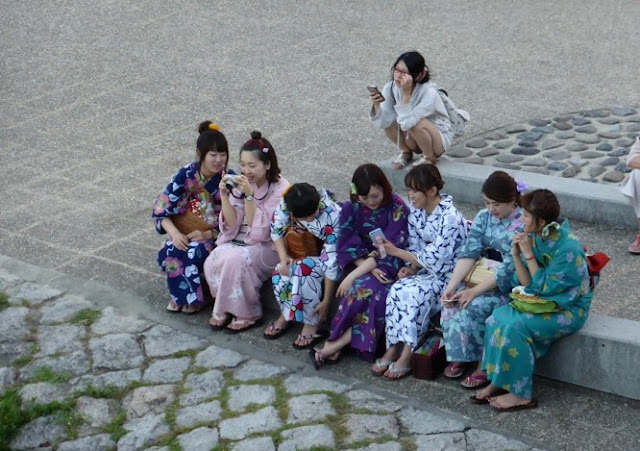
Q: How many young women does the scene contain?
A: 8